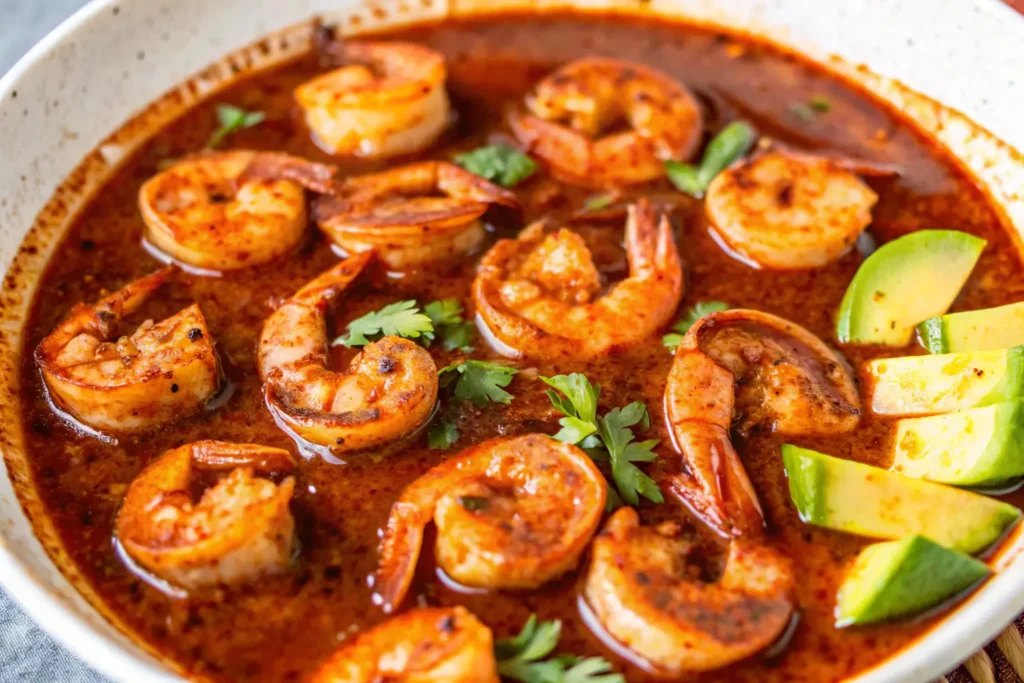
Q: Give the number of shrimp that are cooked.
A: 13